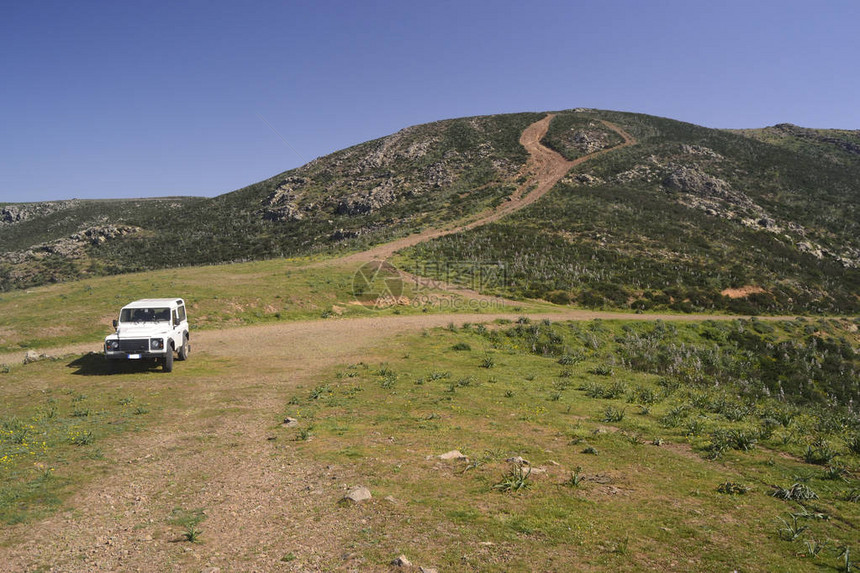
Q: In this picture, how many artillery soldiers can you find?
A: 0